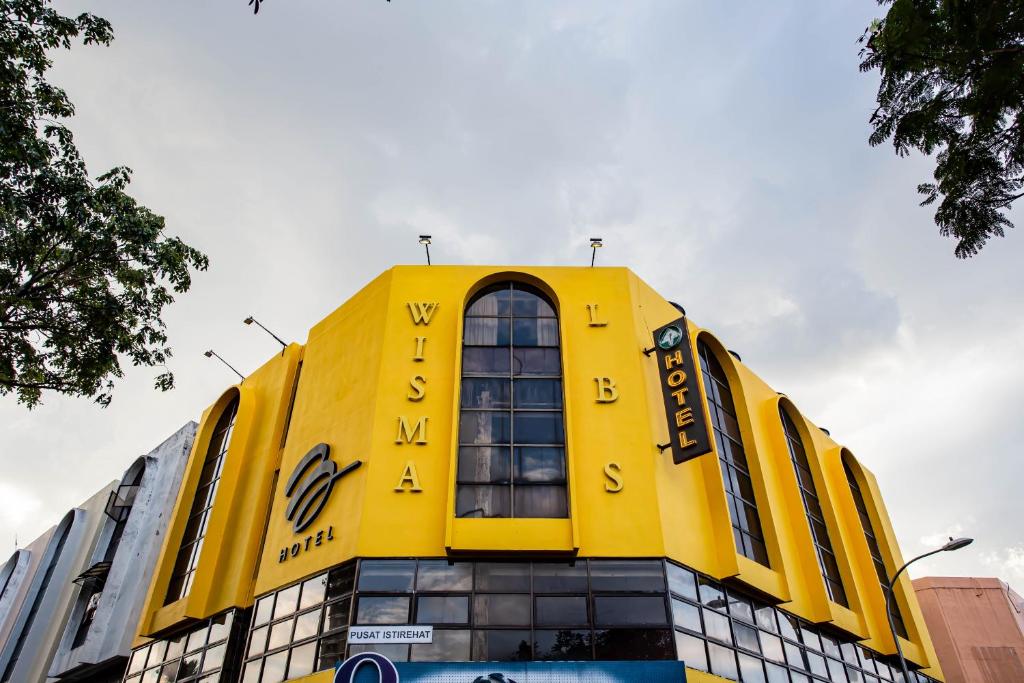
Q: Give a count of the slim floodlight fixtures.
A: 4